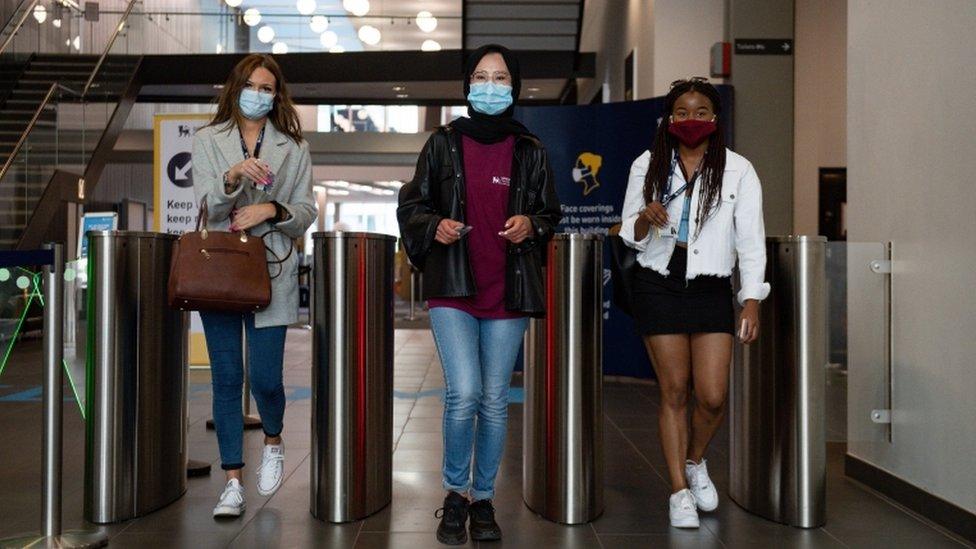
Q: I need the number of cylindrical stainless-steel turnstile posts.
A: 4